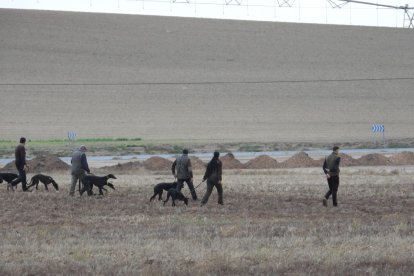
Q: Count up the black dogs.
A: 6